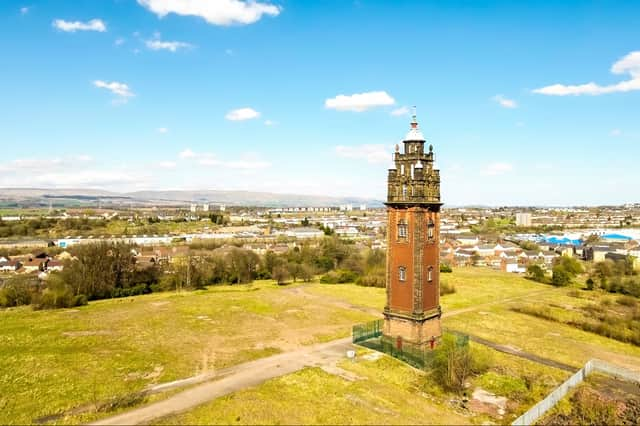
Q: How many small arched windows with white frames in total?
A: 4